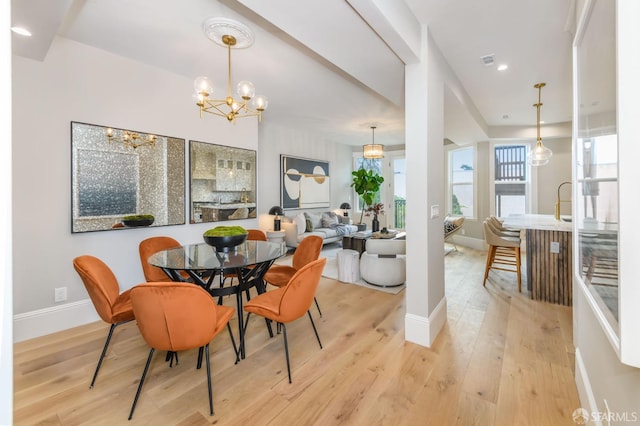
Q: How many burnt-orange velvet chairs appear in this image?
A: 6